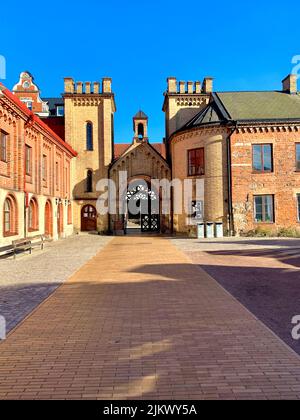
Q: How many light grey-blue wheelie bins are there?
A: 3